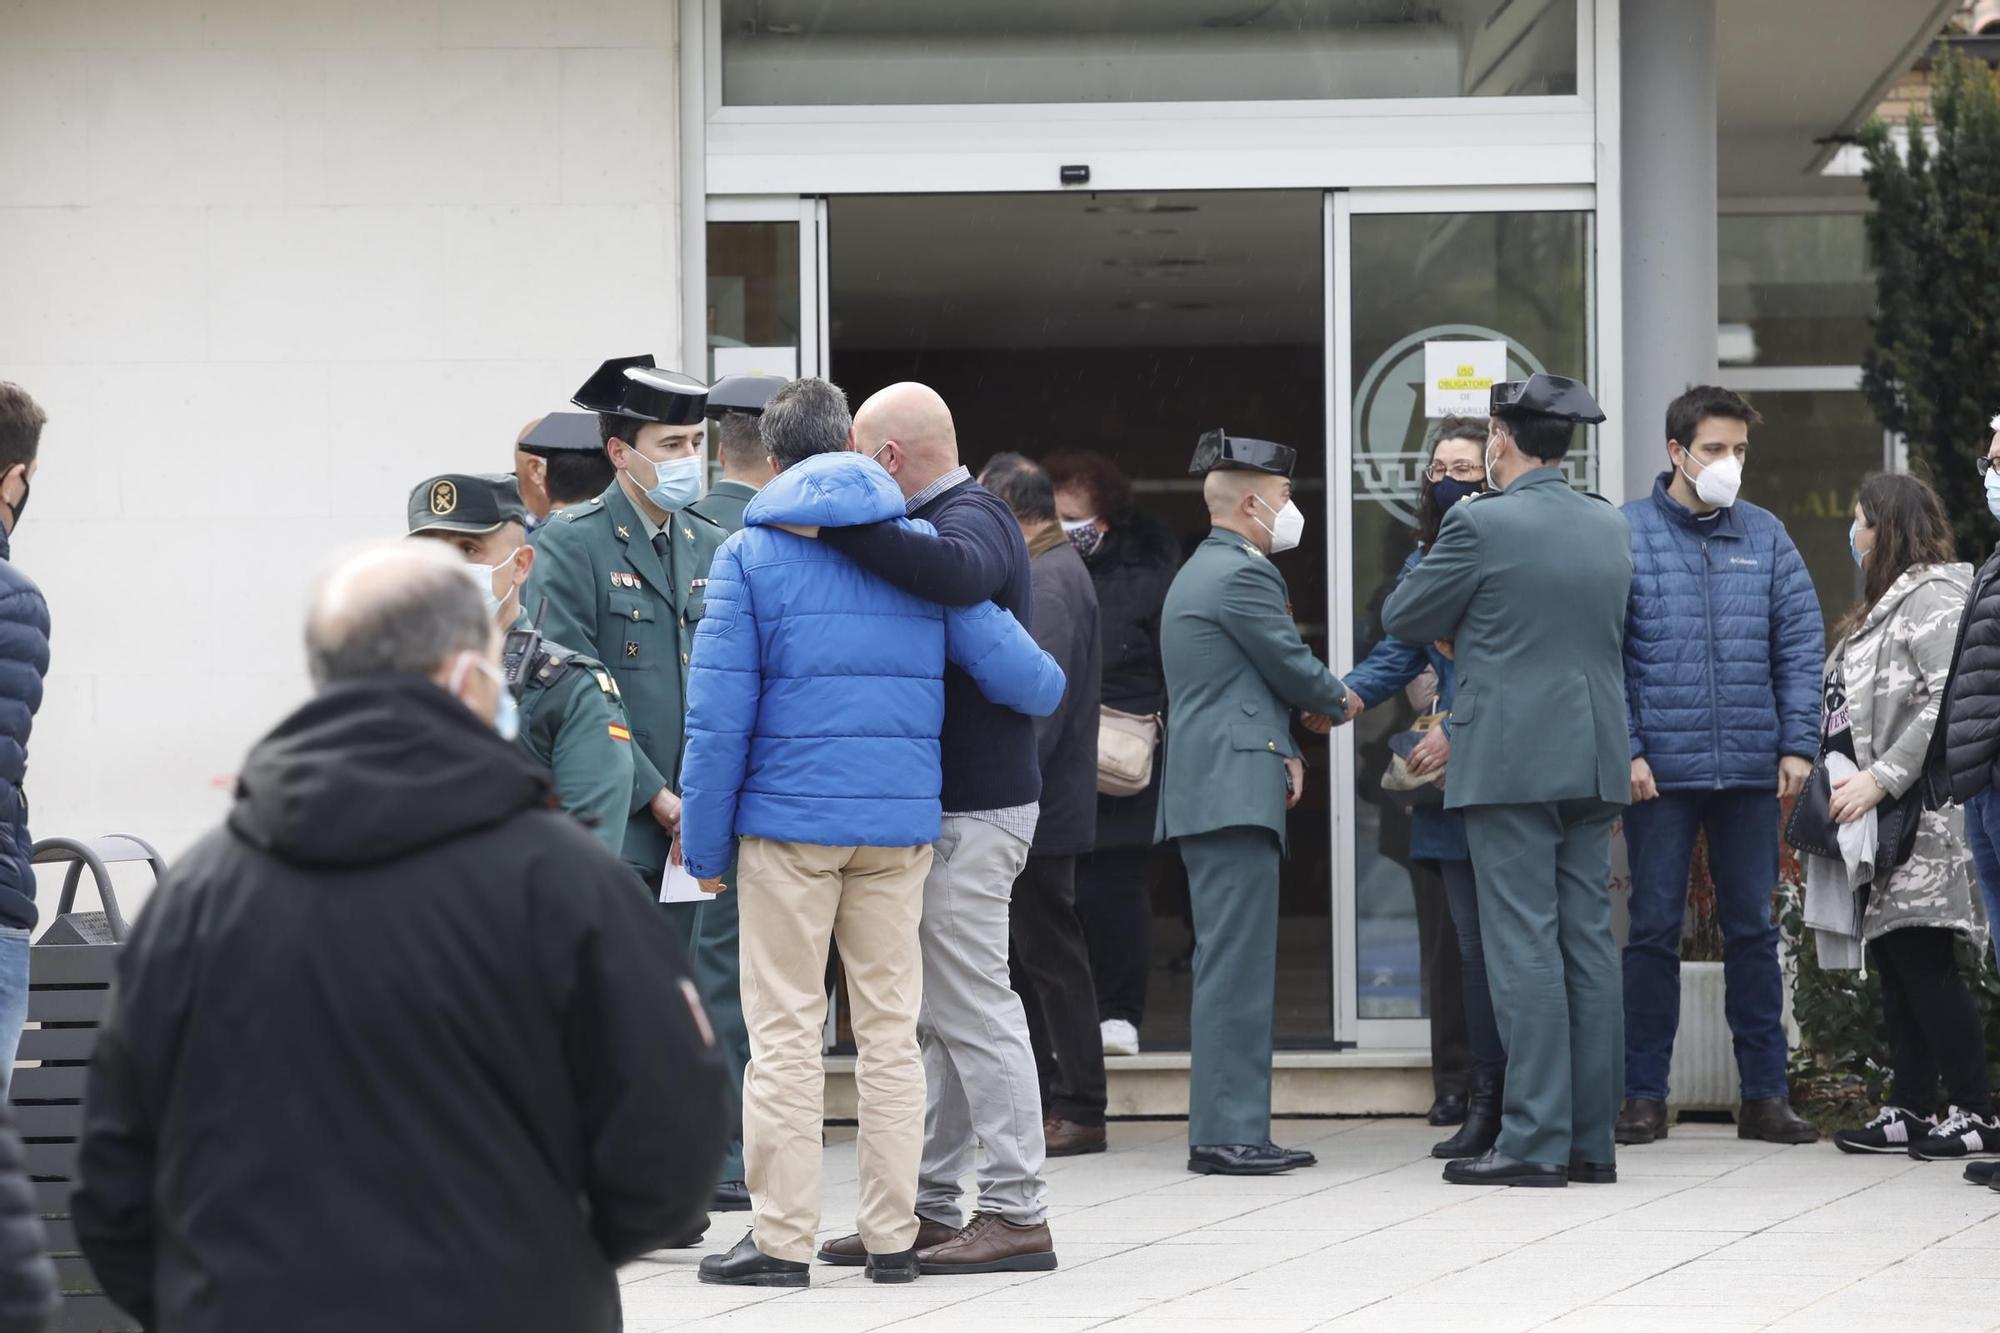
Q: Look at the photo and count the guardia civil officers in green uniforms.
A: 6